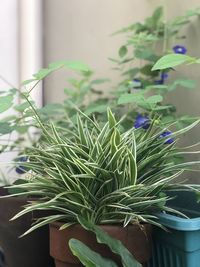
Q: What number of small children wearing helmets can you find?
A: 0